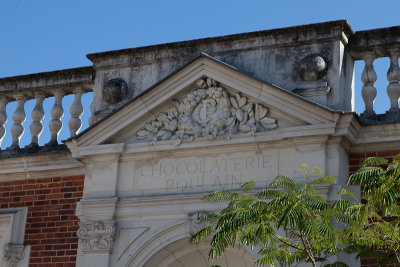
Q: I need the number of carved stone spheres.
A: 2